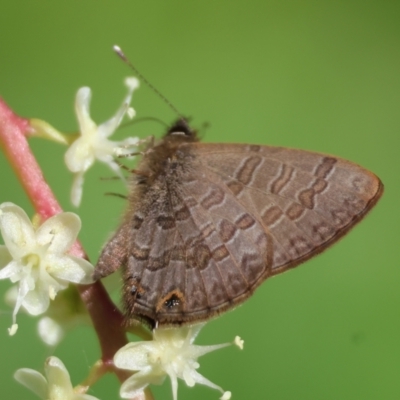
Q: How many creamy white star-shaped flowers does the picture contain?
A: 4